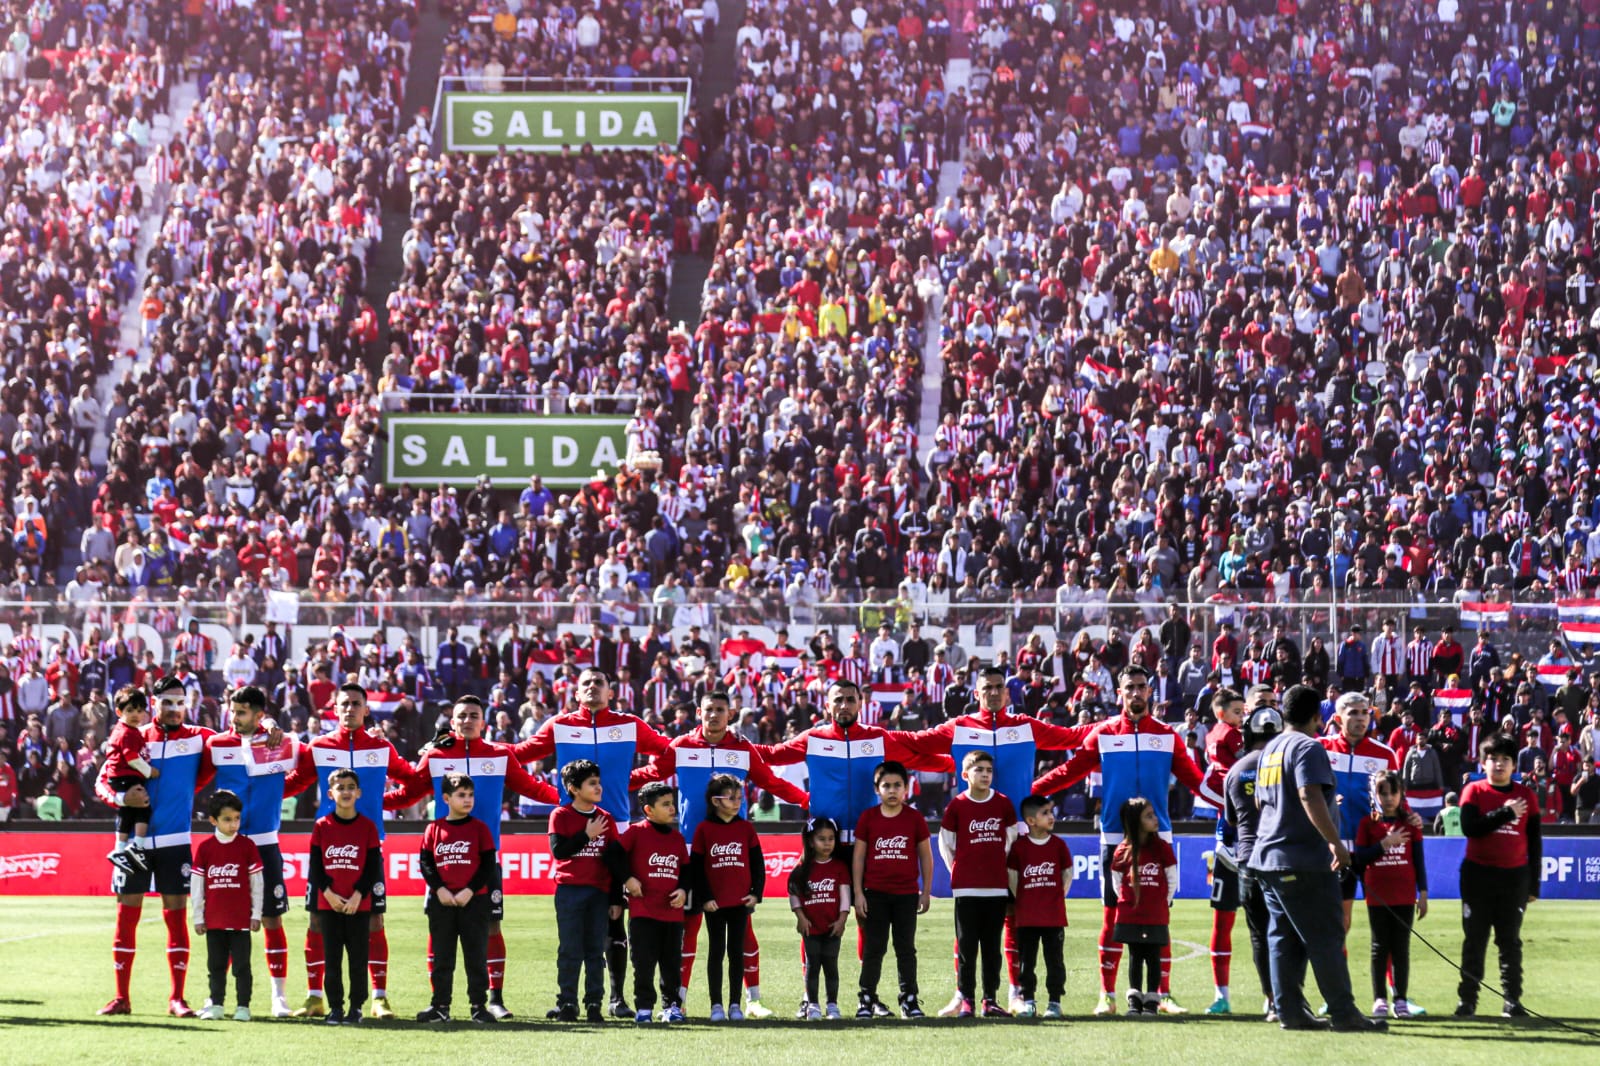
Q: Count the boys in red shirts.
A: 11